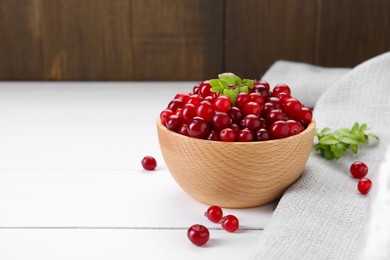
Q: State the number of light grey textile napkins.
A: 1